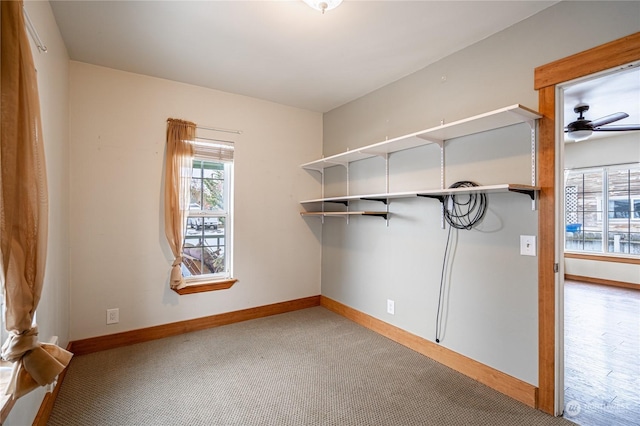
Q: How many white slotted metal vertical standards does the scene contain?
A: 5